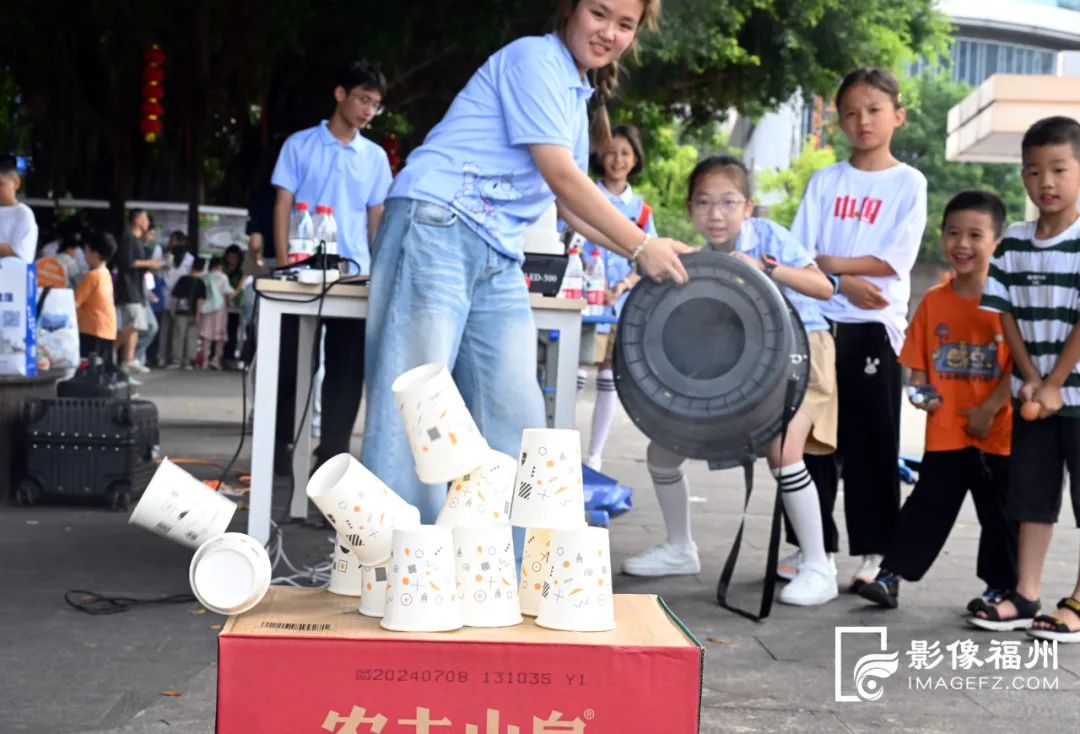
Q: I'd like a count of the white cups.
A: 12